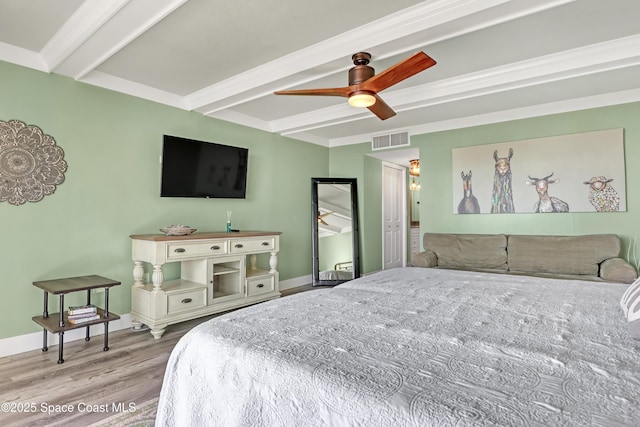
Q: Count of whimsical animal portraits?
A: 4